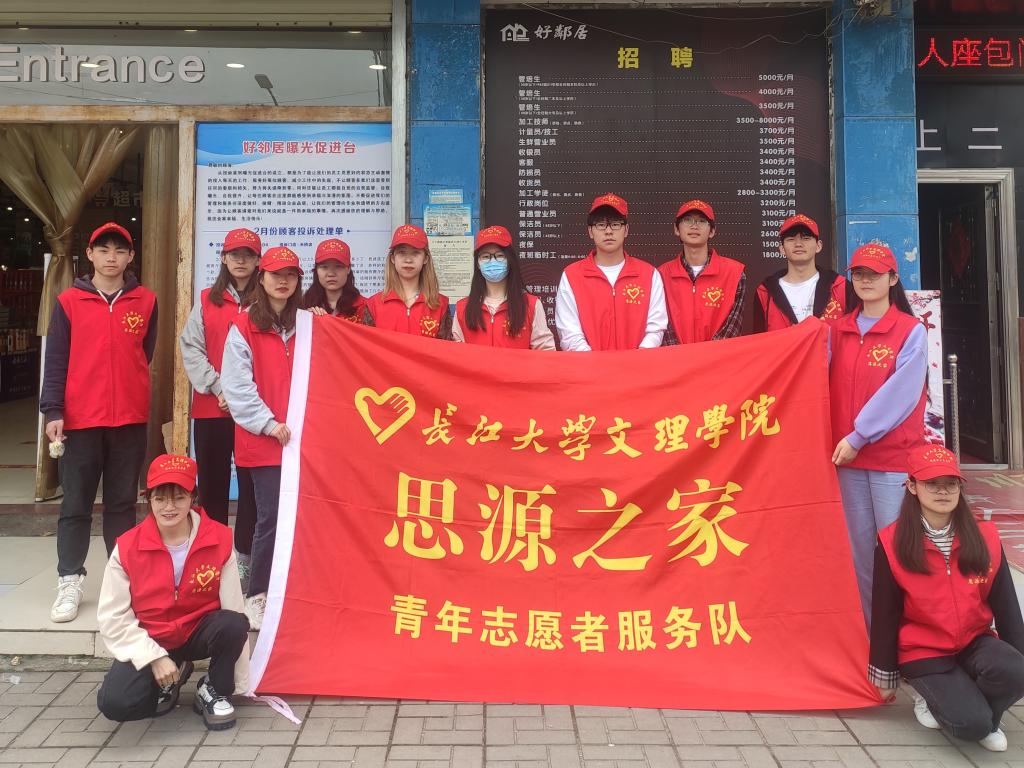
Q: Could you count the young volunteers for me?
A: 12